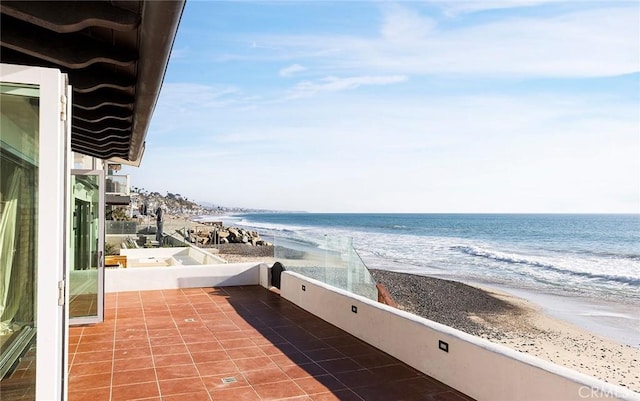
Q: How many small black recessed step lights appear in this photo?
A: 3